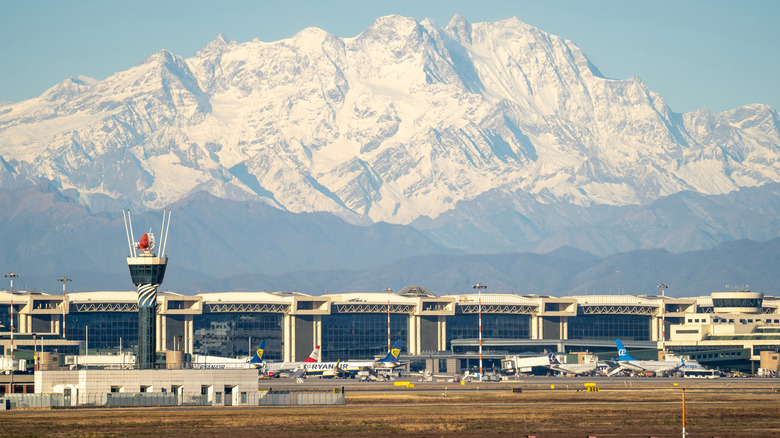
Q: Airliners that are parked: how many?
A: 5